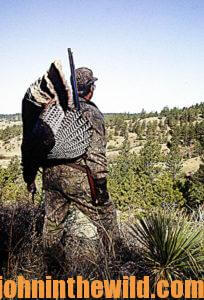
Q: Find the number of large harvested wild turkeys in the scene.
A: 1